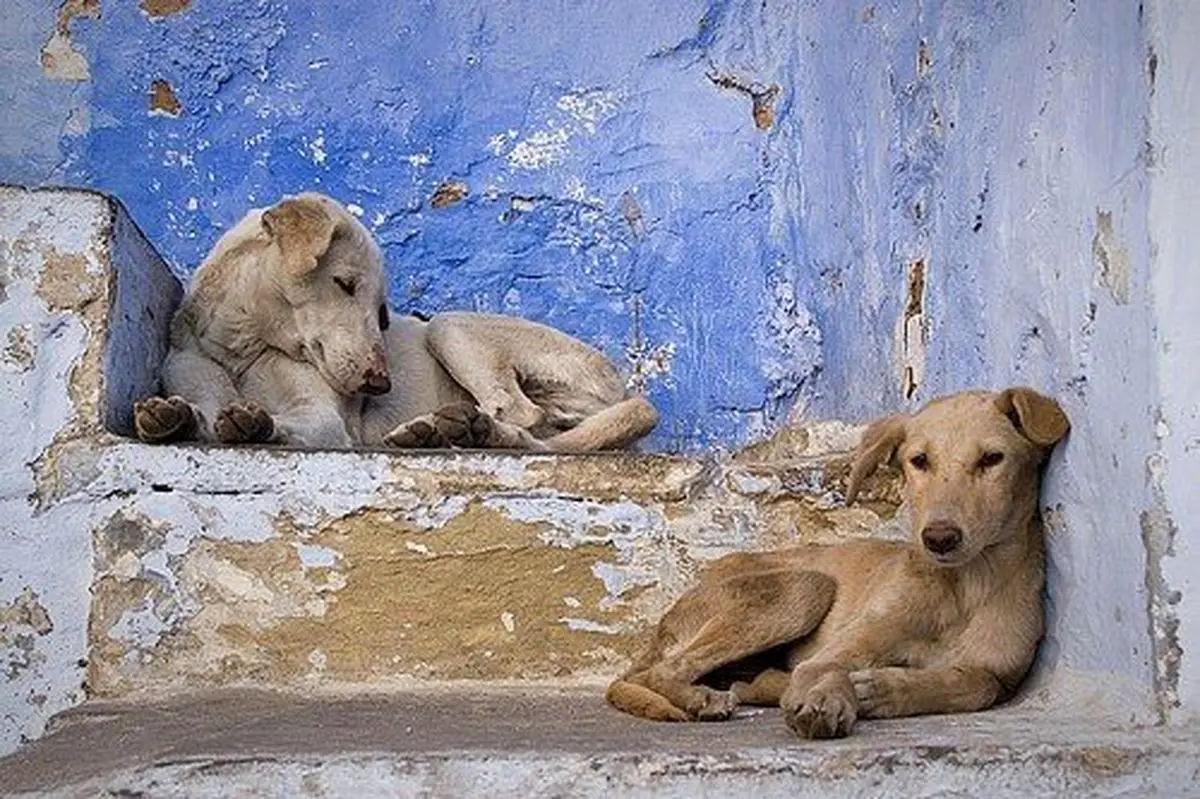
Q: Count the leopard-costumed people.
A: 0